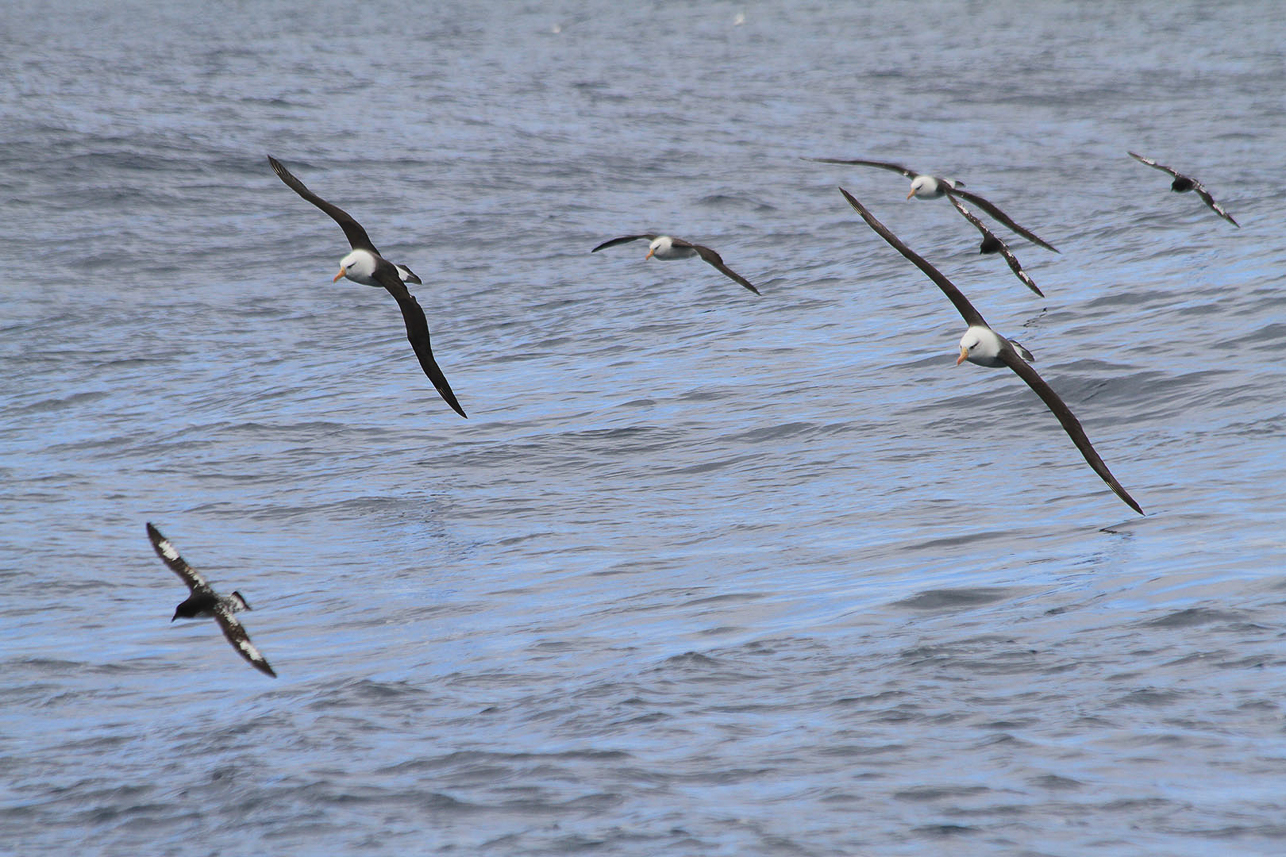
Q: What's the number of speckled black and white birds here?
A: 3